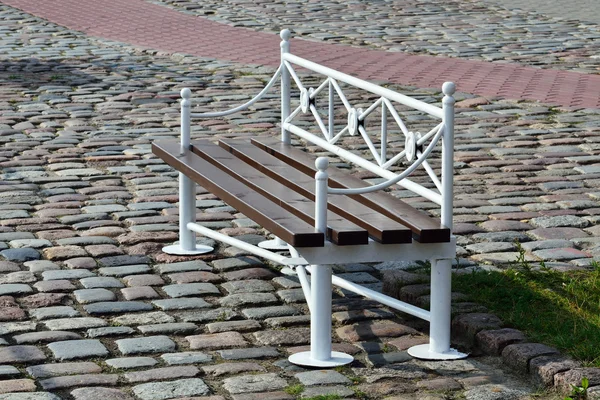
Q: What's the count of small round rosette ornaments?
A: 3